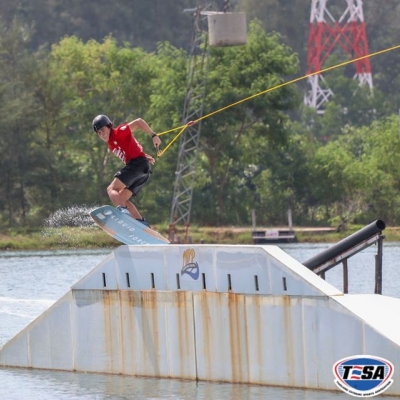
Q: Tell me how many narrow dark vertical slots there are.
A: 8